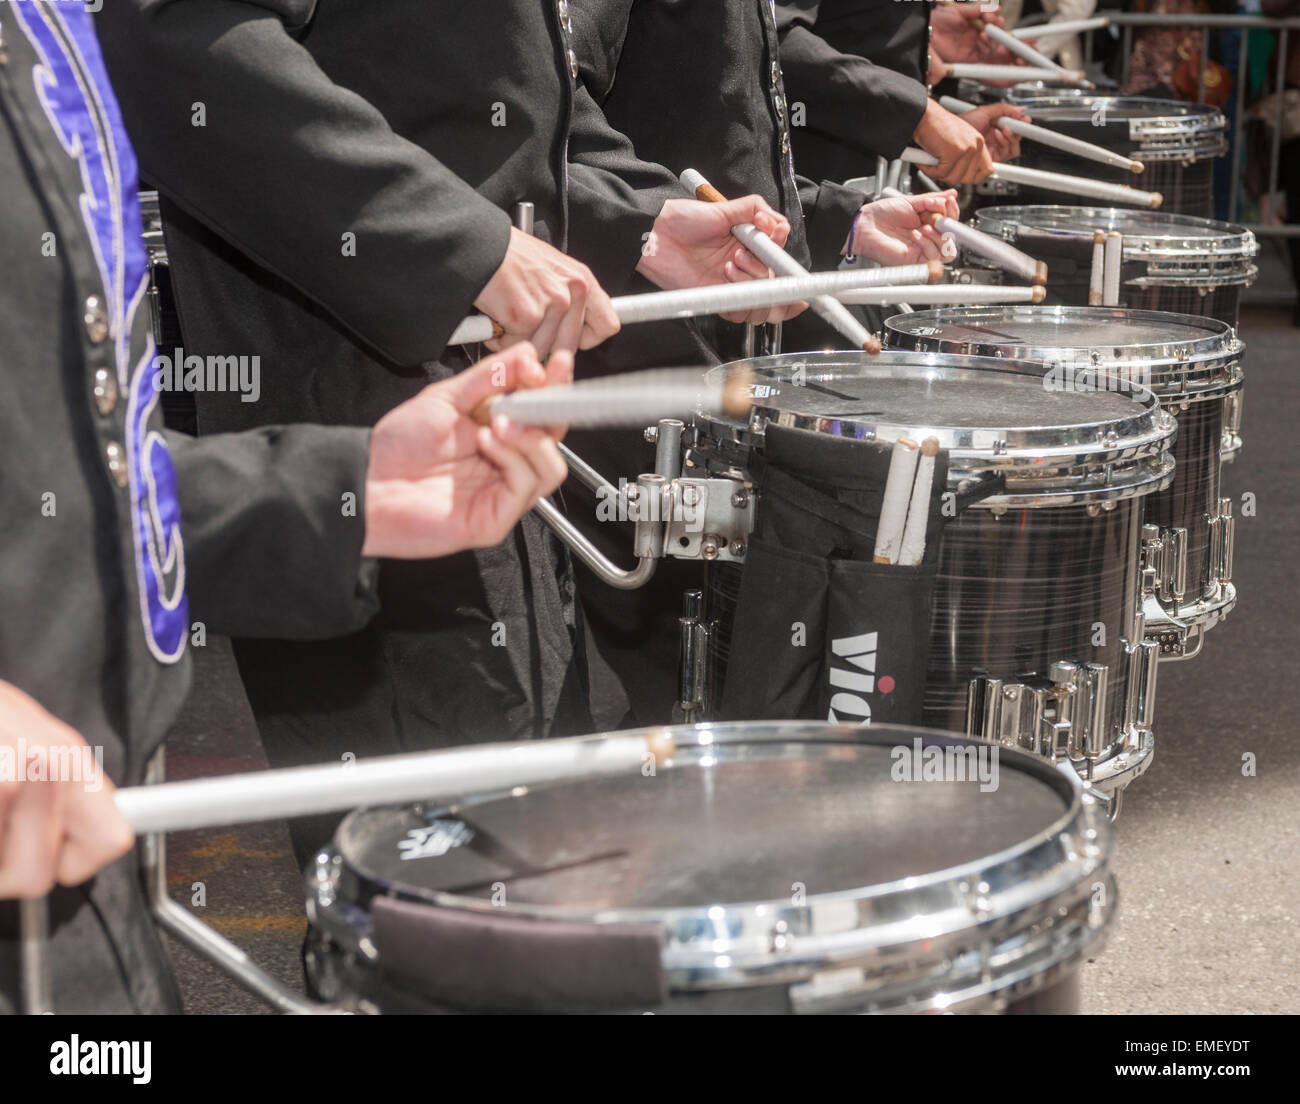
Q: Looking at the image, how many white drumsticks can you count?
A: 15